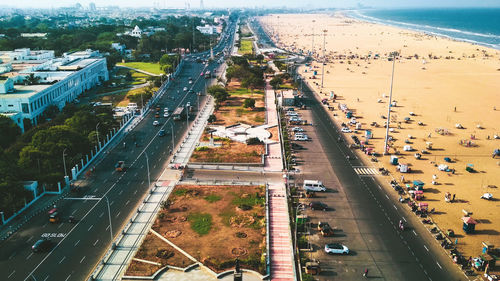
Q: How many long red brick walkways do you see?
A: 1